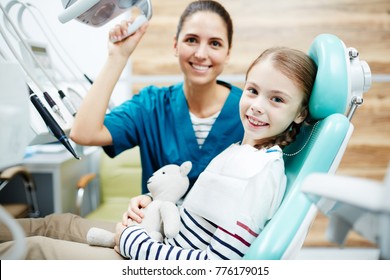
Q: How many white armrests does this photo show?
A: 1